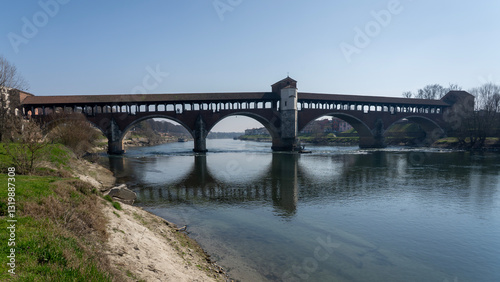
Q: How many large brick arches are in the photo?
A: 5